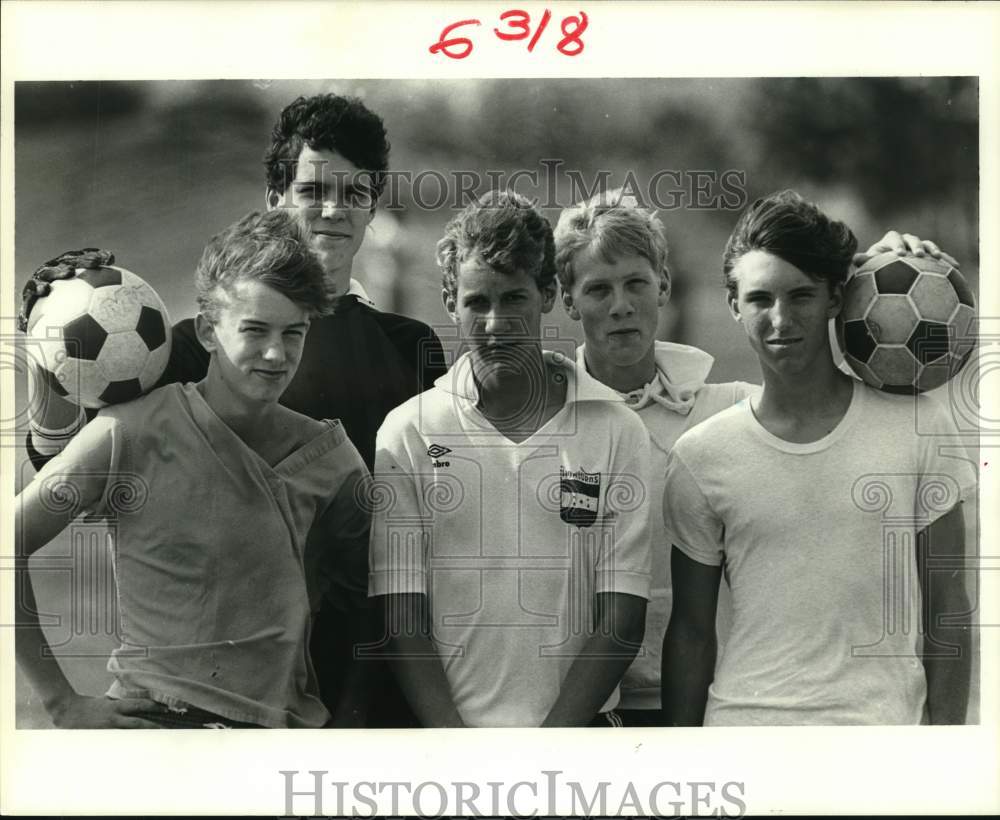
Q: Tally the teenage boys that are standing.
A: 5